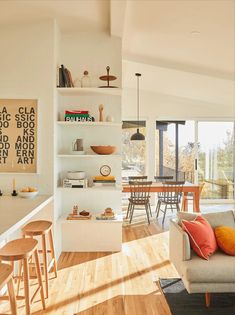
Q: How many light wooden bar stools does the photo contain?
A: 3